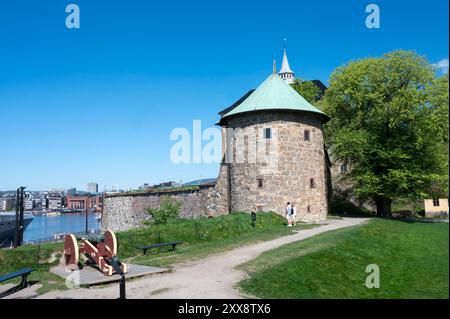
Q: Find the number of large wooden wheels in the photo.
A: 2